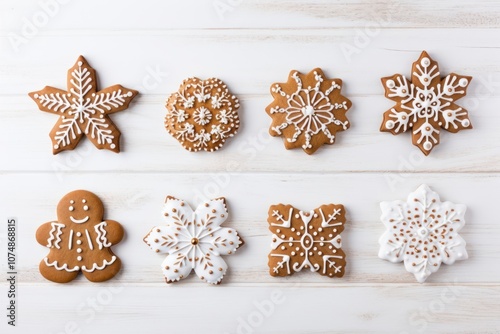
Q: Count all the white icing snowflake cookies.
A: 2